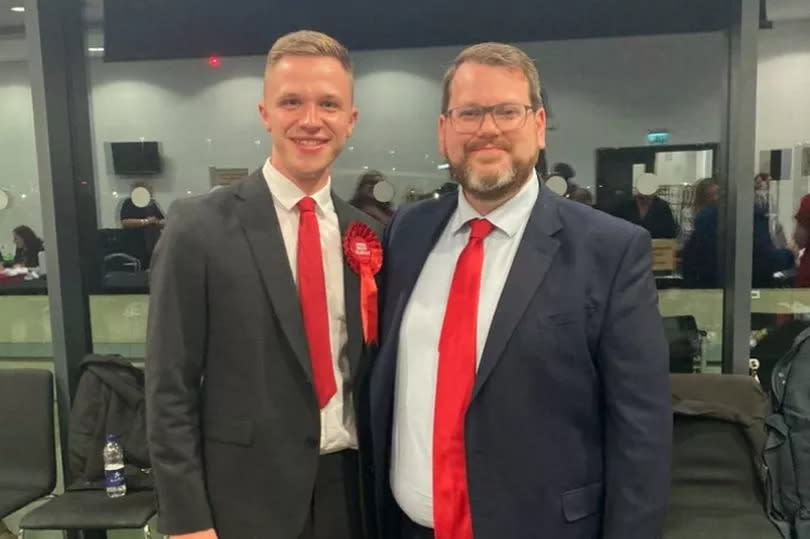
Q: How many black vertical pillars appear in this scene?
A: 2